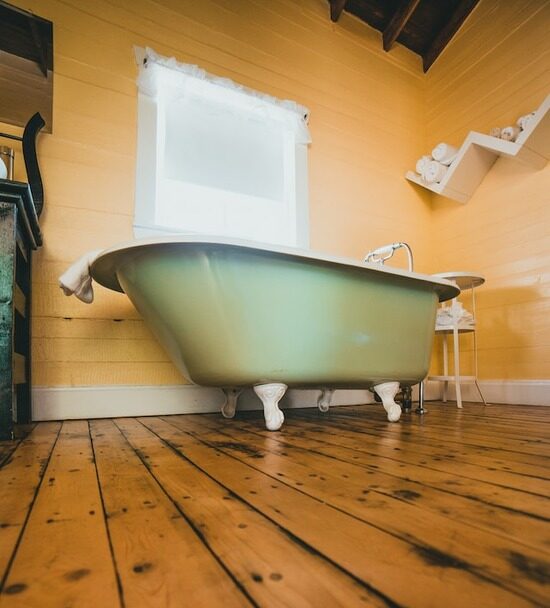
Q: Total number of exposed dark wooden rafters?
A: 3